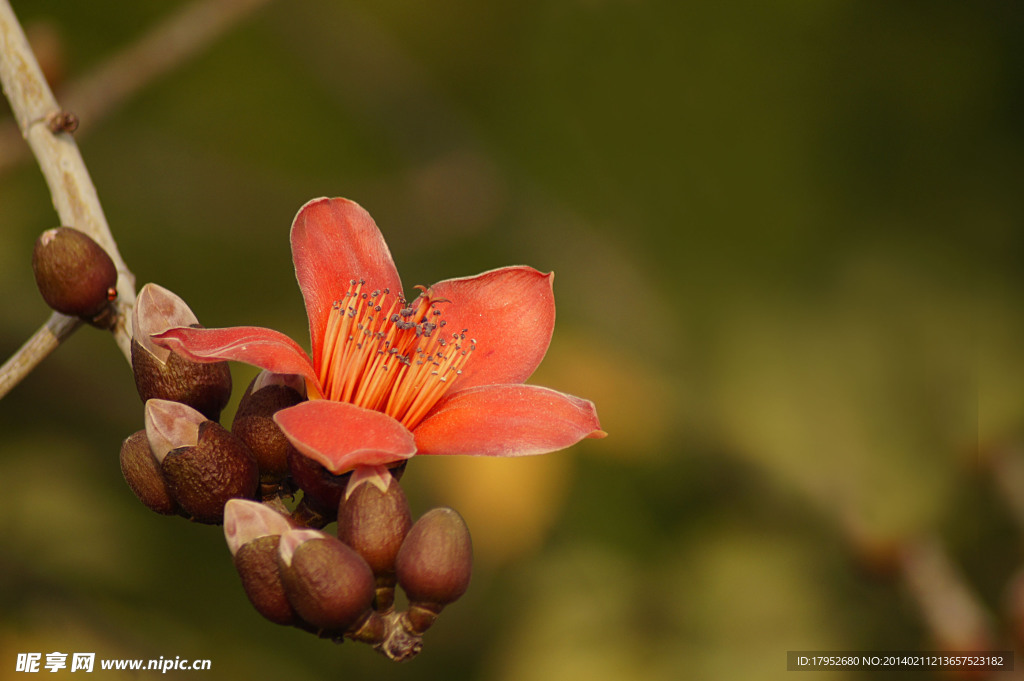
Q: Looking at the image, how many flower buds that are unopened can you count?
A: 9